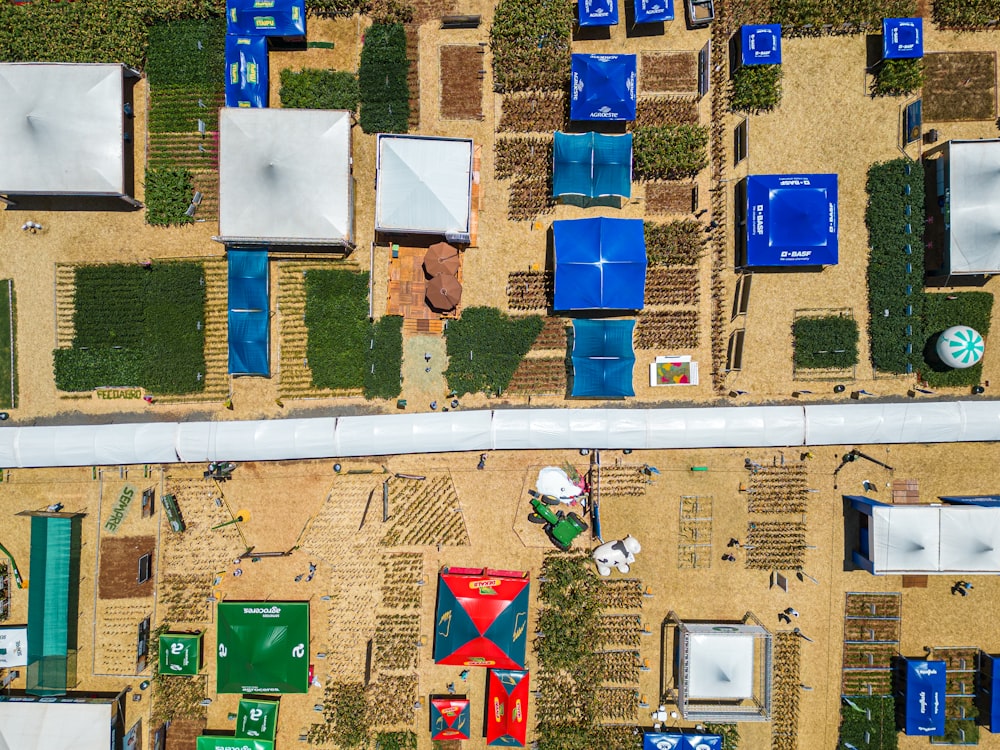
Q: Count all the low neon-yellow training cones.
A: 0